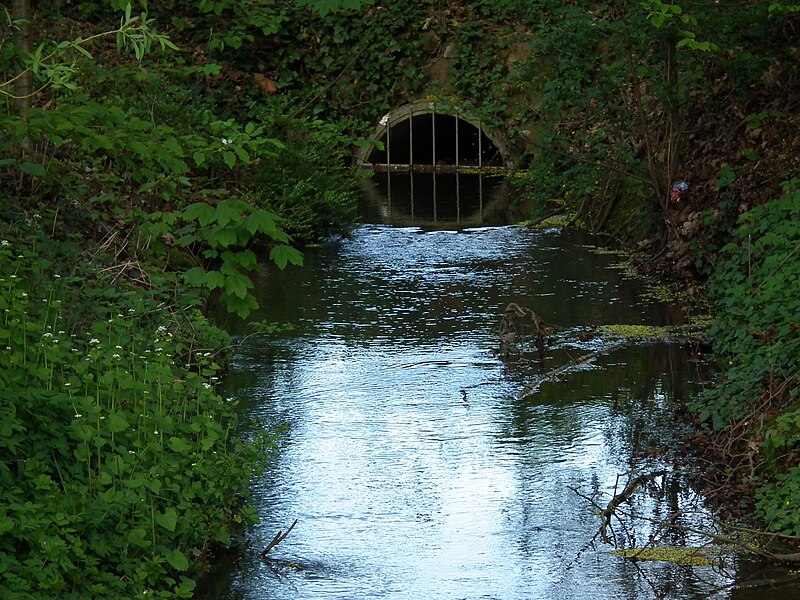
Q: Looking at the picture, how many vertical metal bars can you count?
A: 5